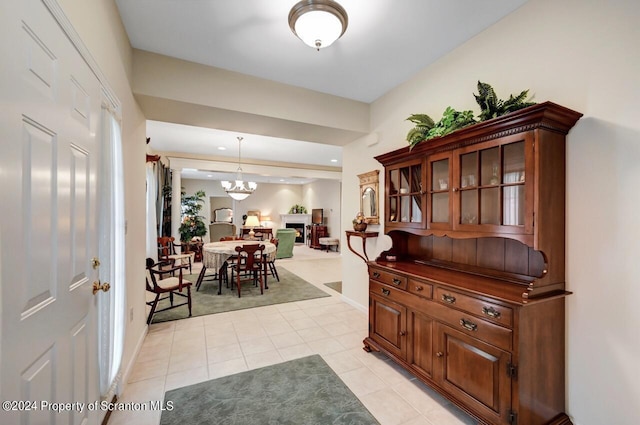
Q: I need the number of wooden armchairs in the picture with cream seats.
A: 2